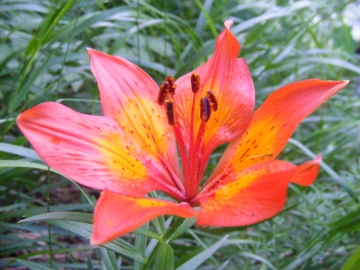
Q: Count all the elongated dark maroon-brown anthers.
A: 6